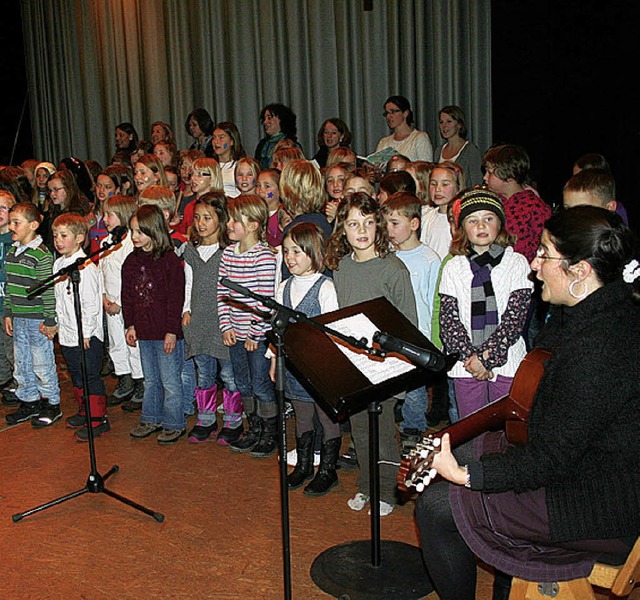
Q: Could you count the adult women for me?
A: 8